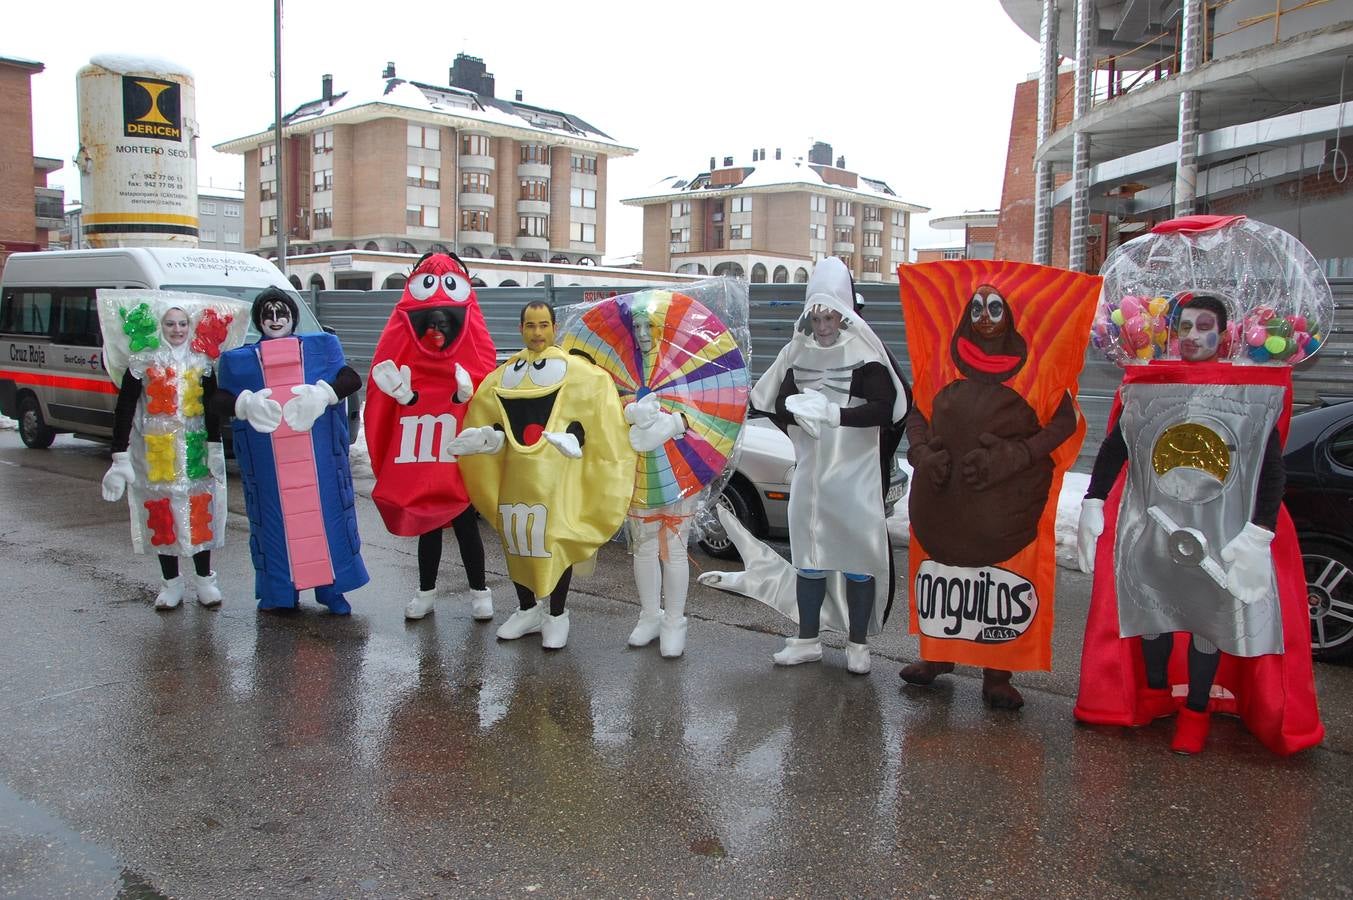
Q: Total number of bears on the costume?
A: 8